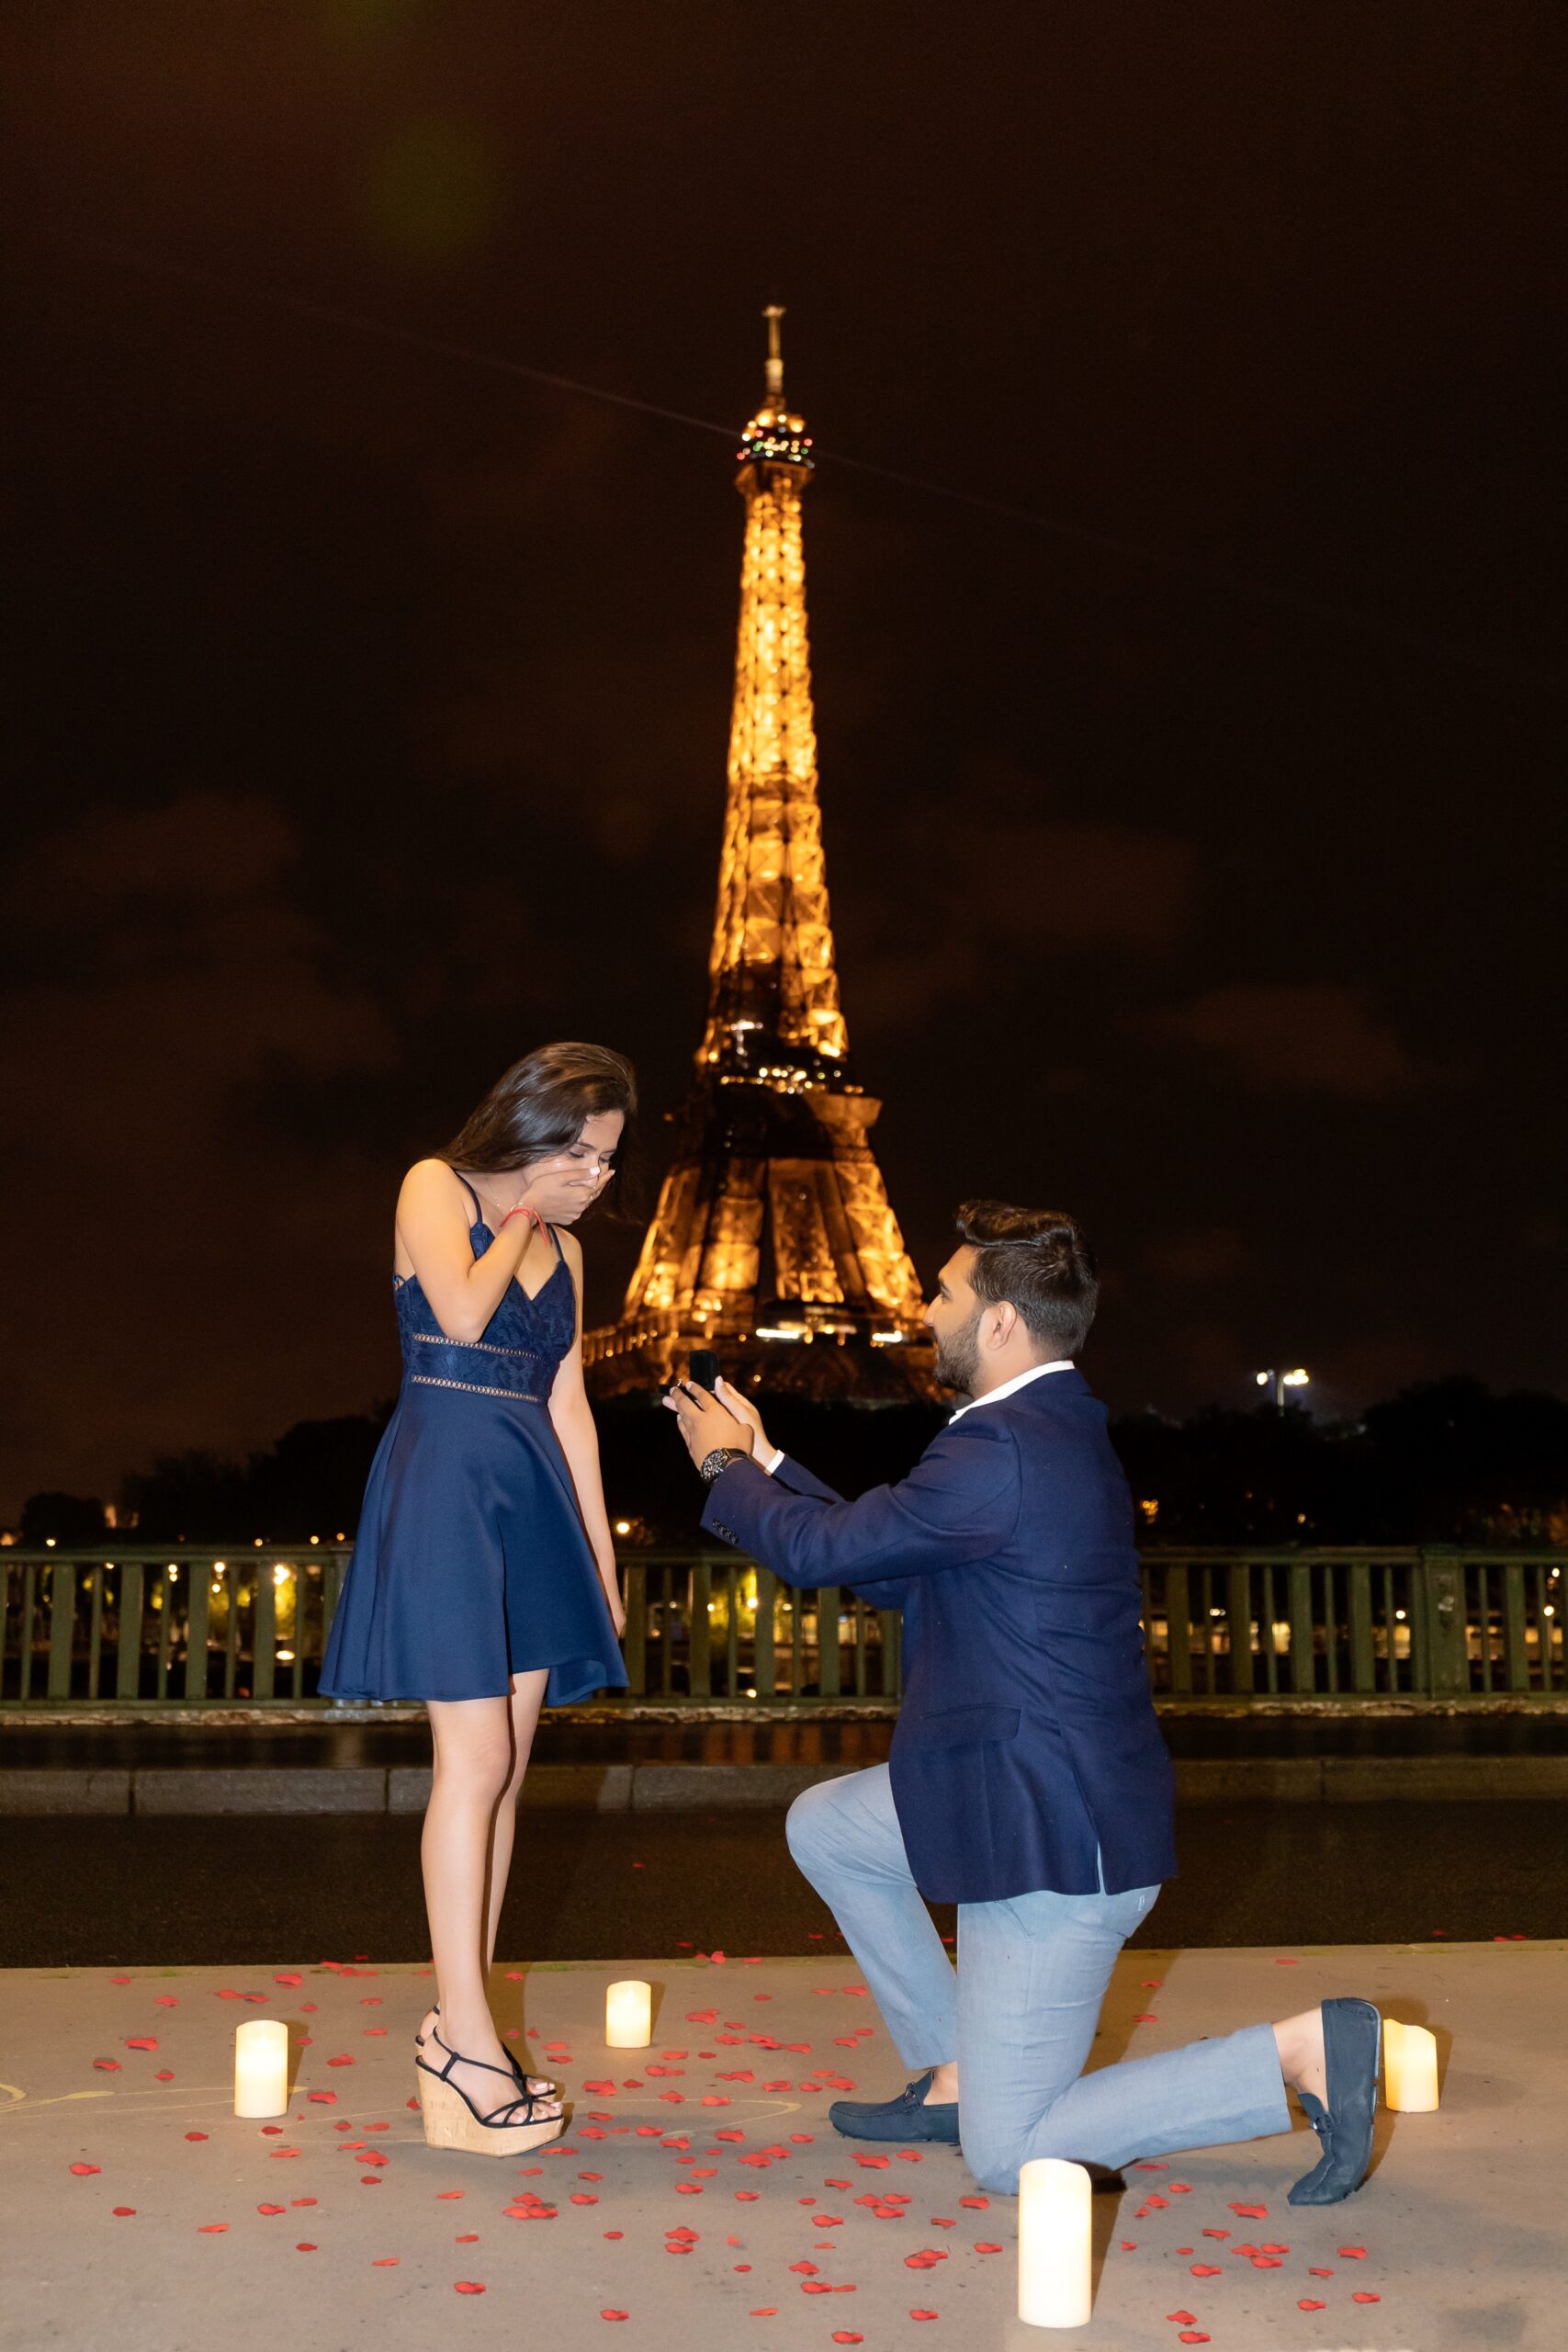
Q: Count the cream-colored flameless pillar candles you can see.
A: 4